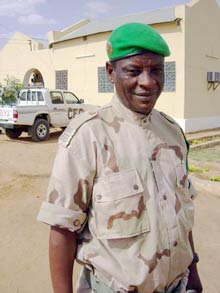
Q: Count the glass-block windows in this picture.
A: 3